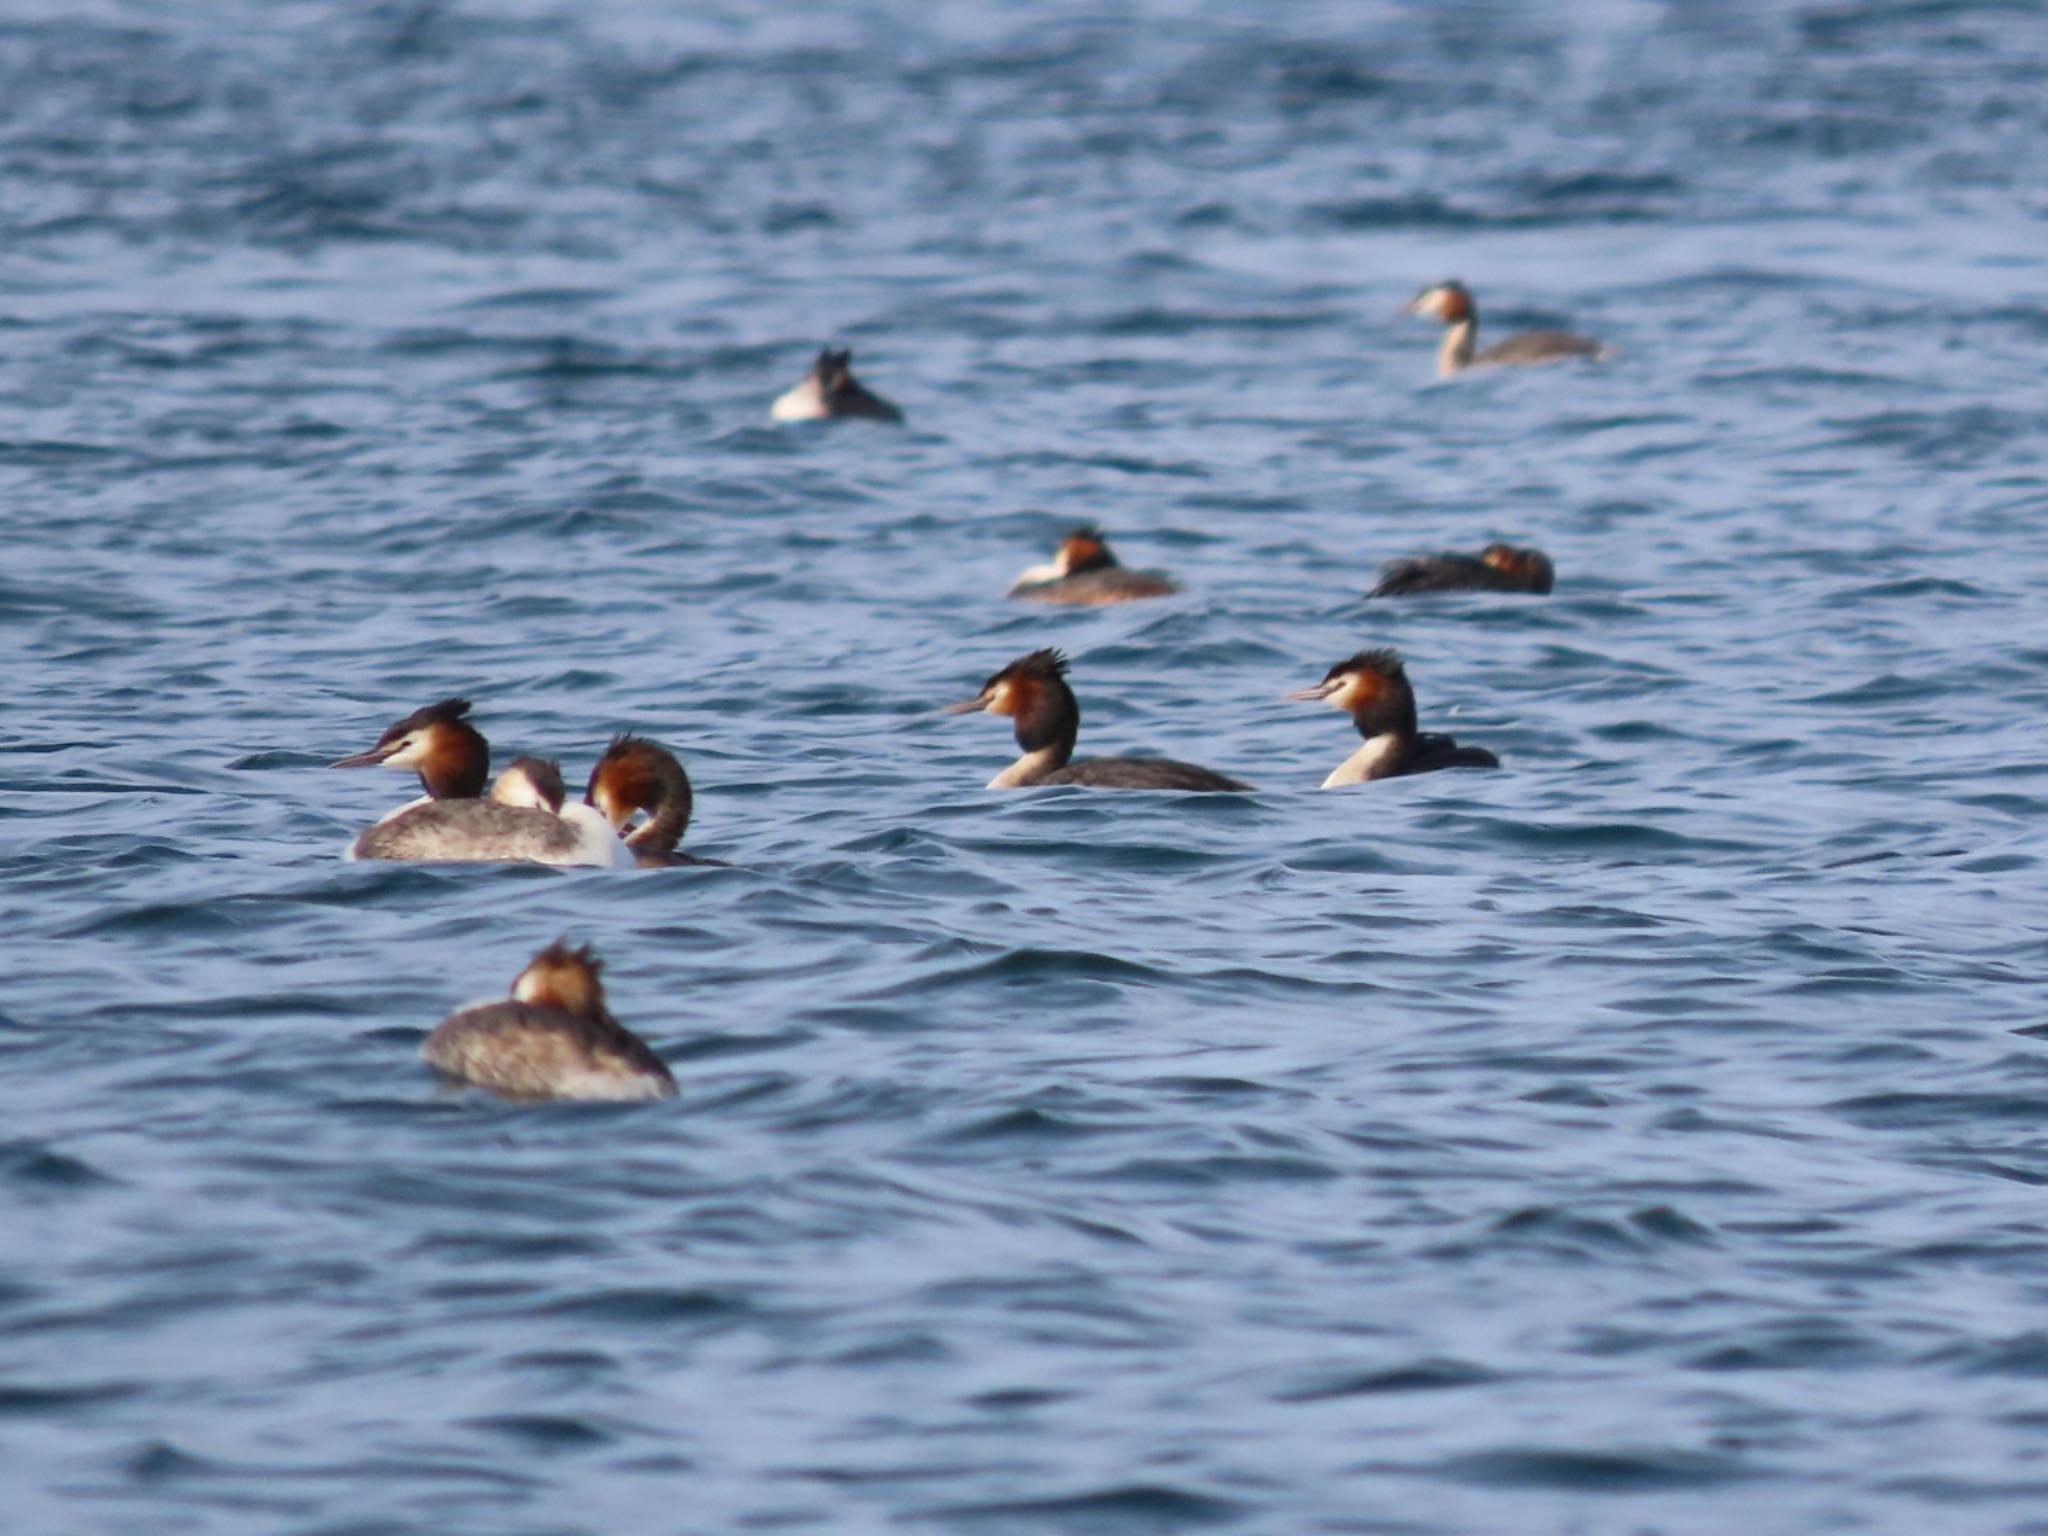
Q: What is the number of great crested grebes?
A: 10